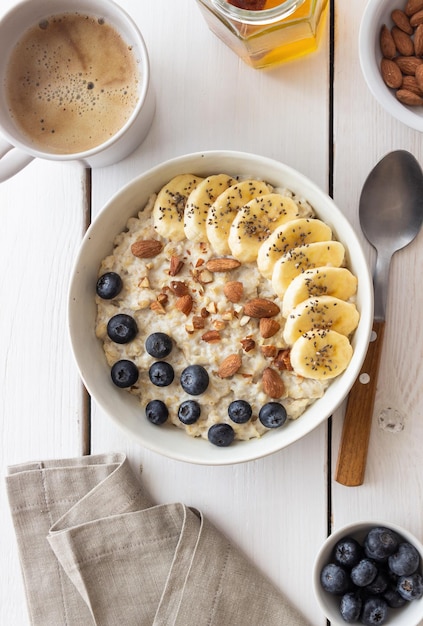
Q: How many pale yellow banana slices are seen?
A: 9